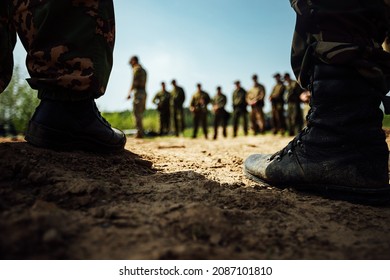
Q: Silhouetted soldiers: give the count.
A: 9